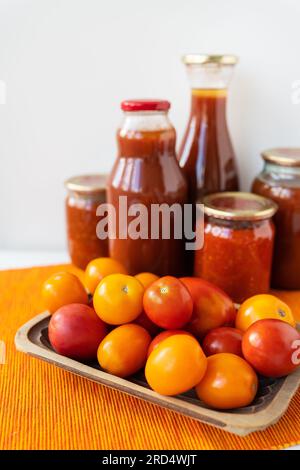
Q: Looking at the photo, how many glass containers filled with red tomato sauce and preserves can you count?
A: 5